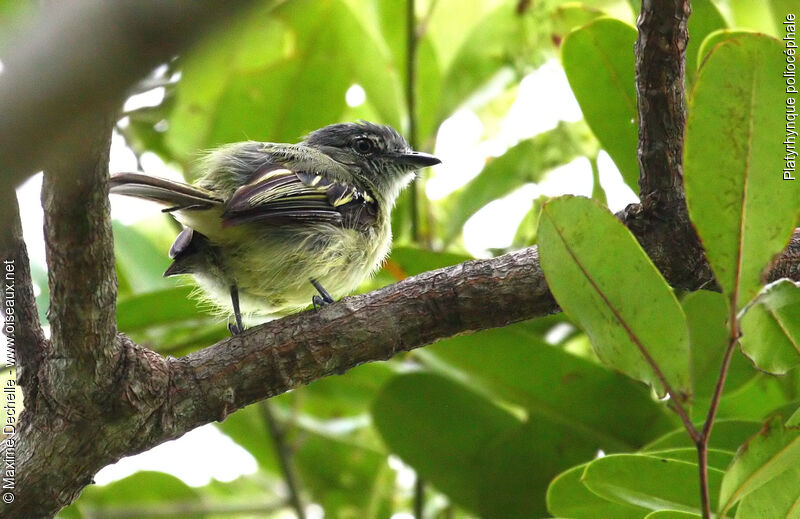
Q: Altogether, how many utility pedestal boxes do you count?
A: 0